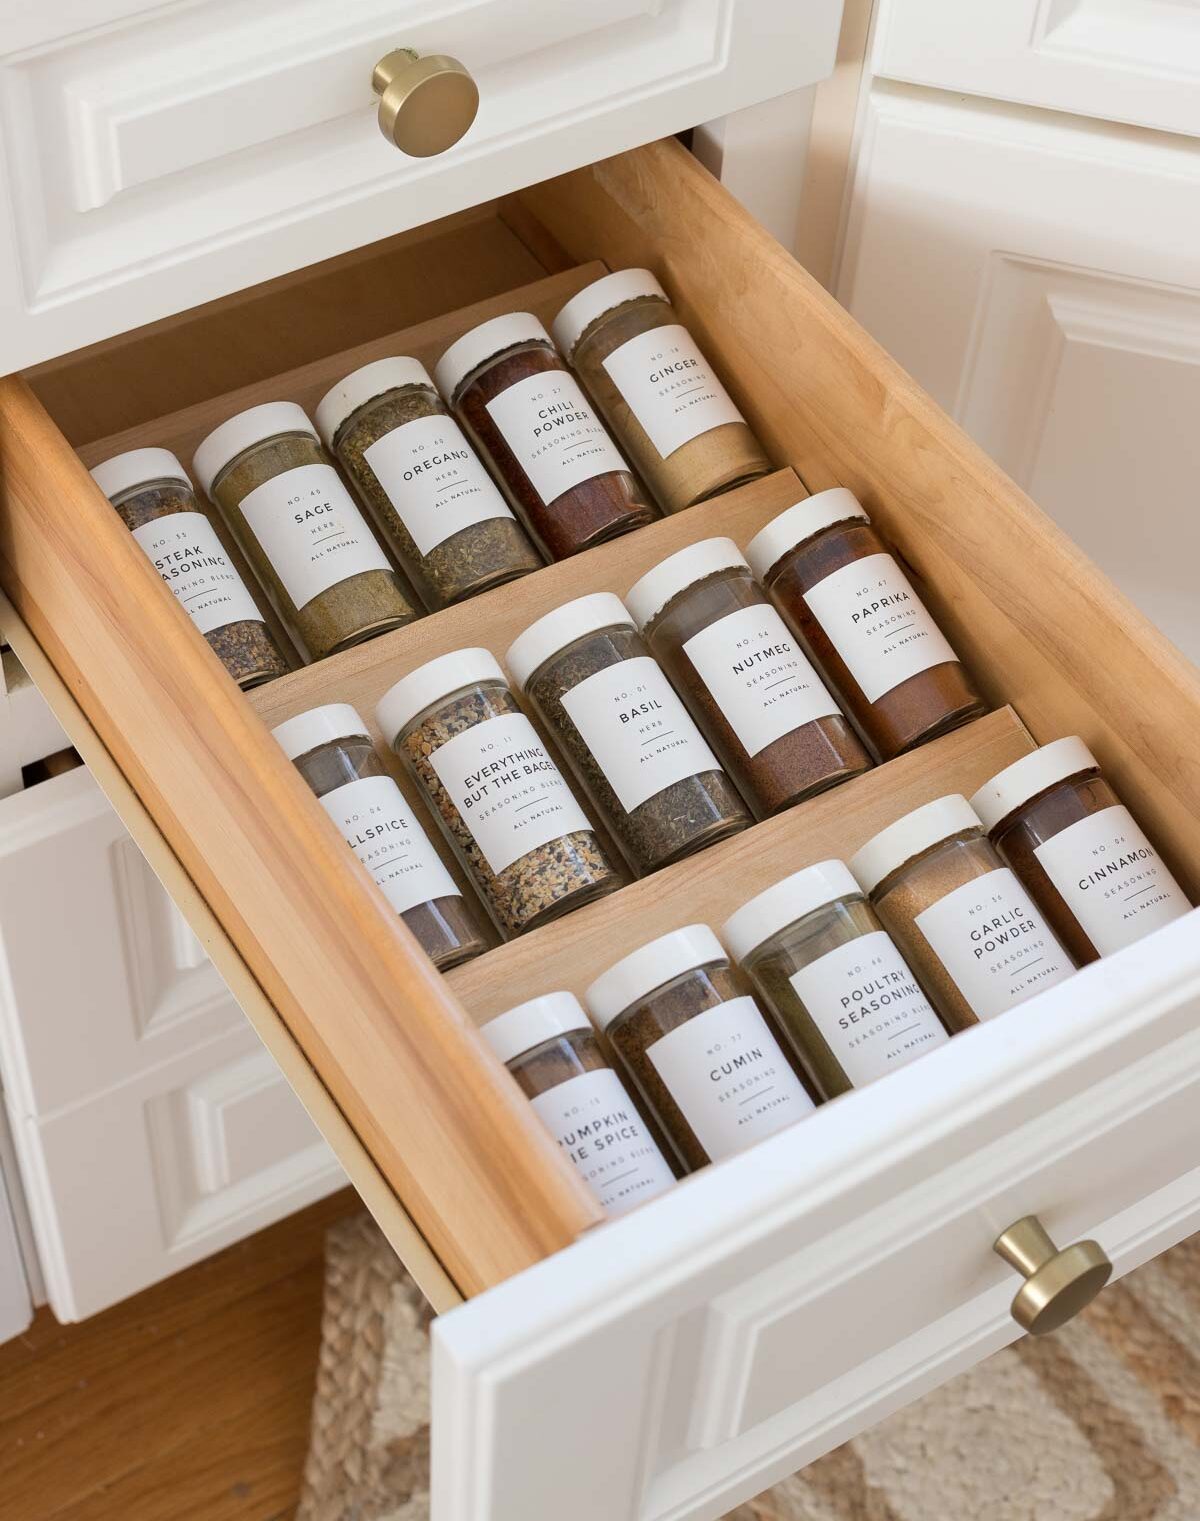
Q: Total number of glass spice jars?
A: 15